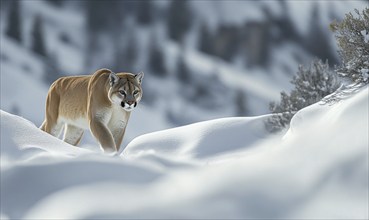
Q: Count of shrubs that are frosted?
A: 2